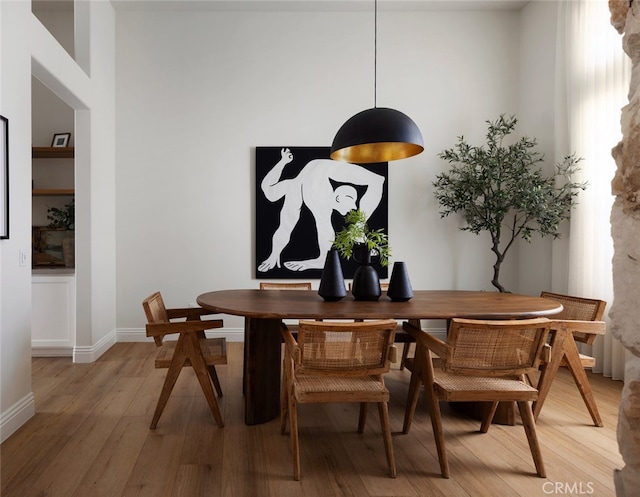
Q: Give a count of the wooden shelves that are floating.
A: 2